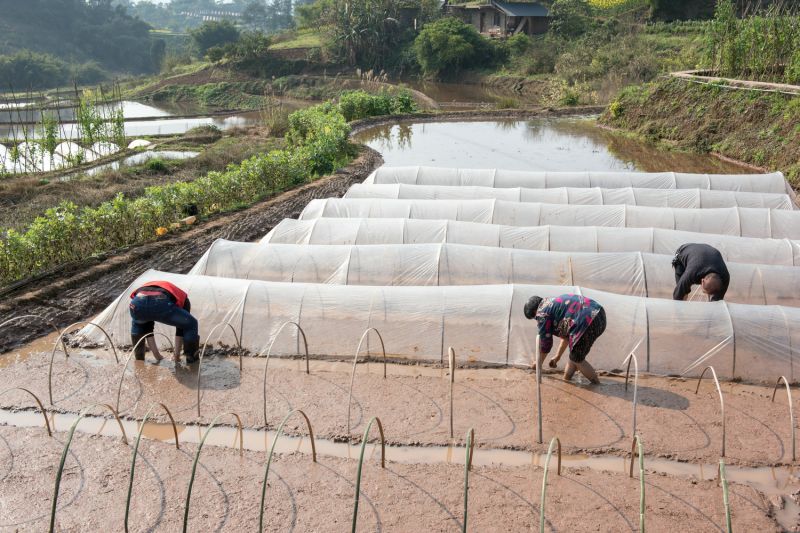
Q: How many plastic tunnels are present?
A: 6